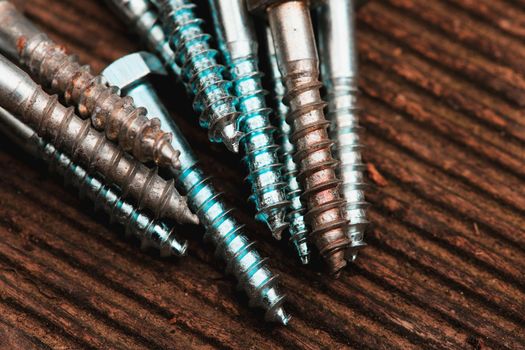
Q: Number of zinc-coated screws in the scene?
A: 7